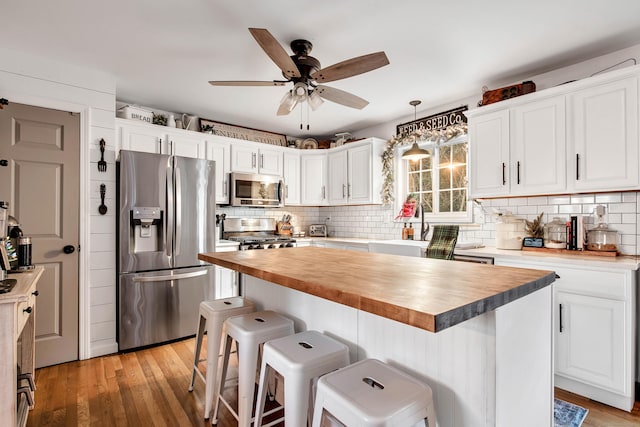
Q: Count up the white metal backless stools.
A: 4